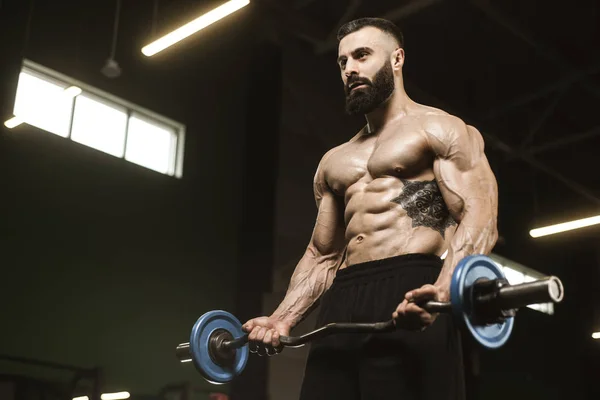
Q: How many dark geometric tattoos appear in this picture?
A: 1